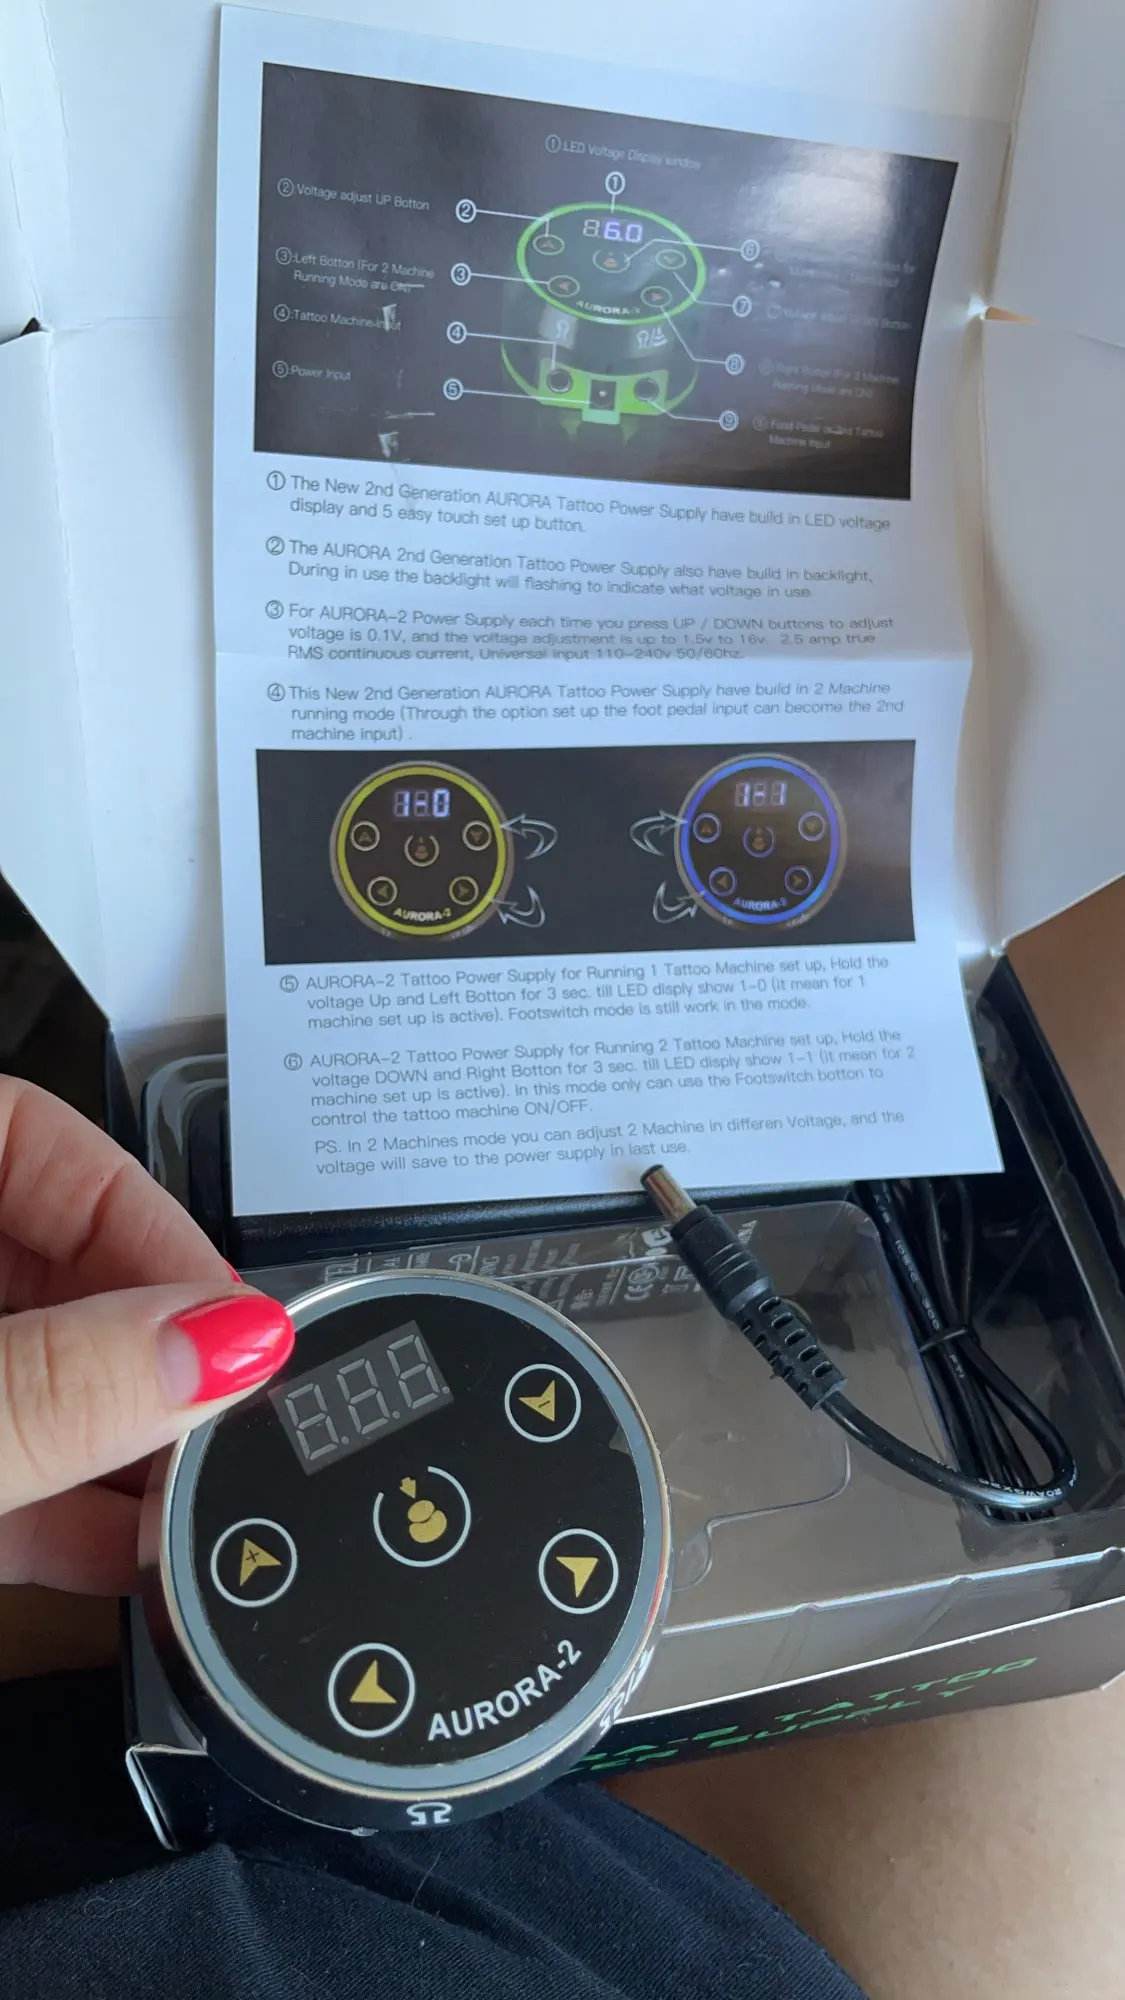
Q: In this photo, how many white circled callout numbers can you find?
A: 9